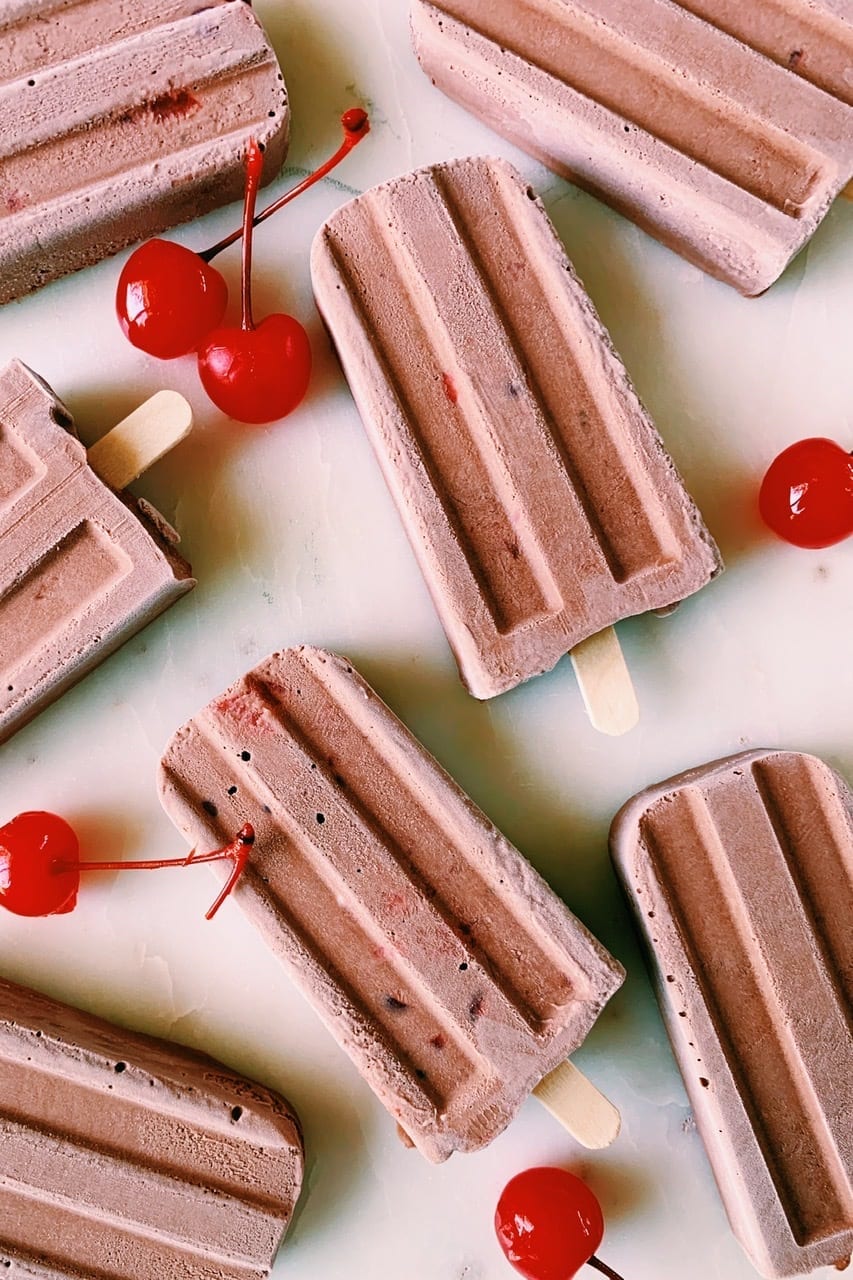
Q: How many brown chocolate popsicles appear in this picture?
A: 7